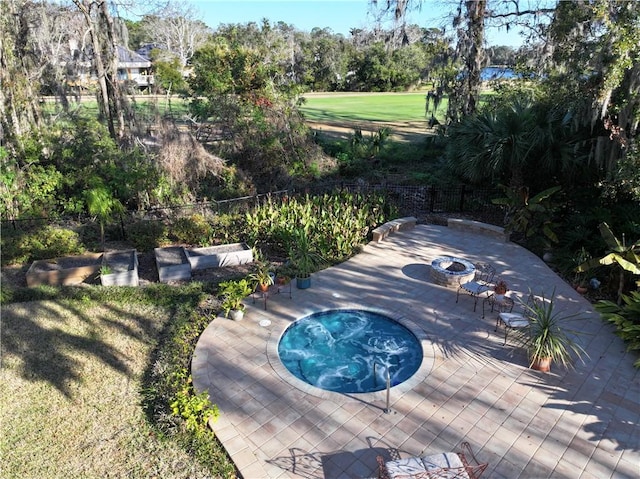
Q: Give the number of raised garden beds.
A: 4